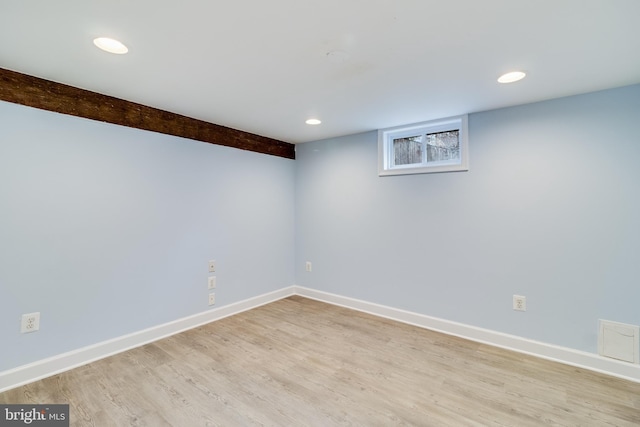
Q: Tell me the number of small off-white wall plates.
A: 6